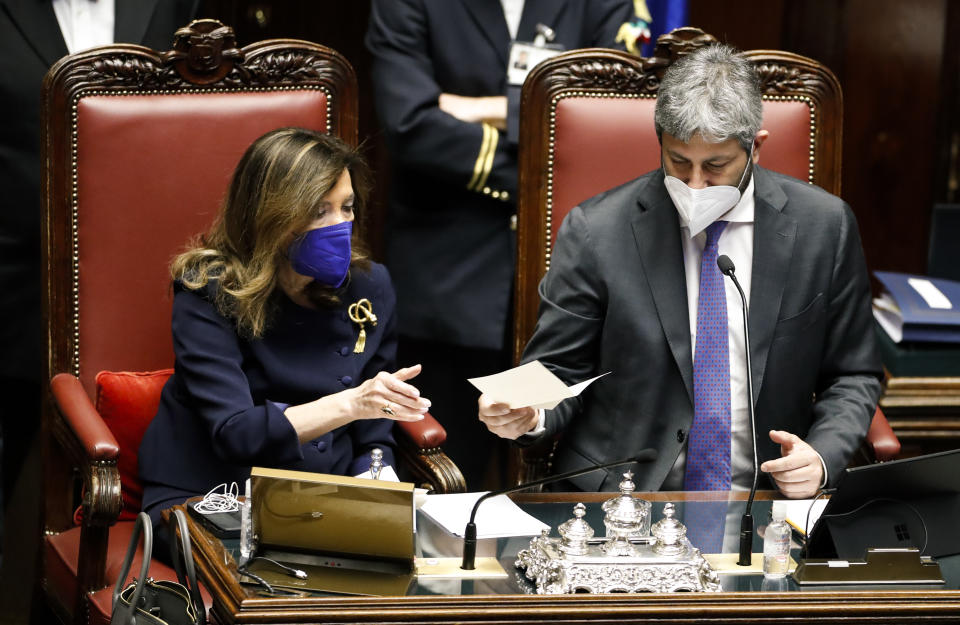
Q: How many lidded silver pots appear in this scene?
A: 3